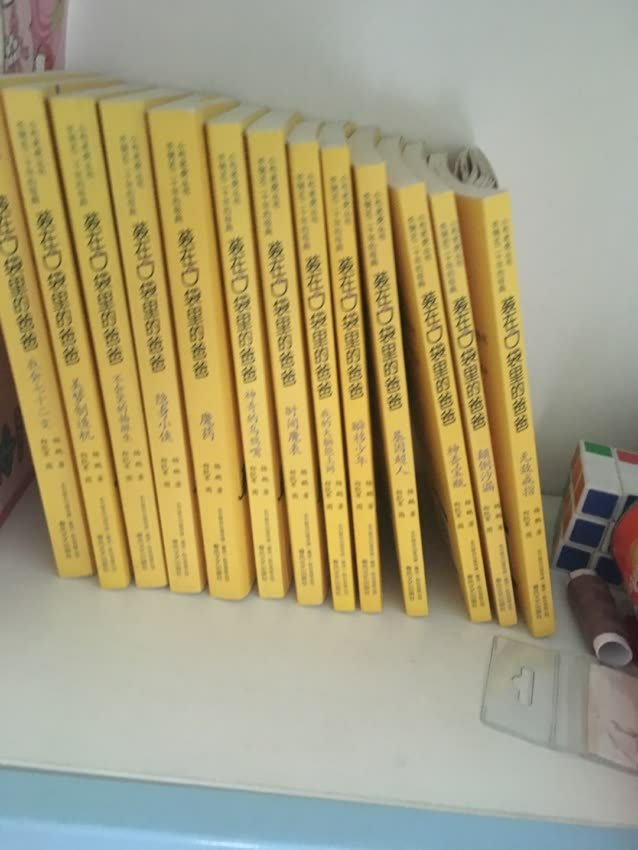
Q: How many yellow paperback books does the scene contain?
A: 13